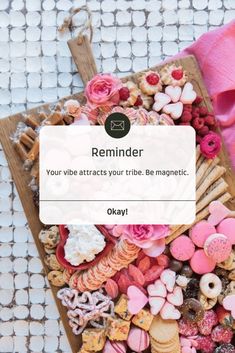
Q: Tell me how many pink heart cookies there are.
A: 3